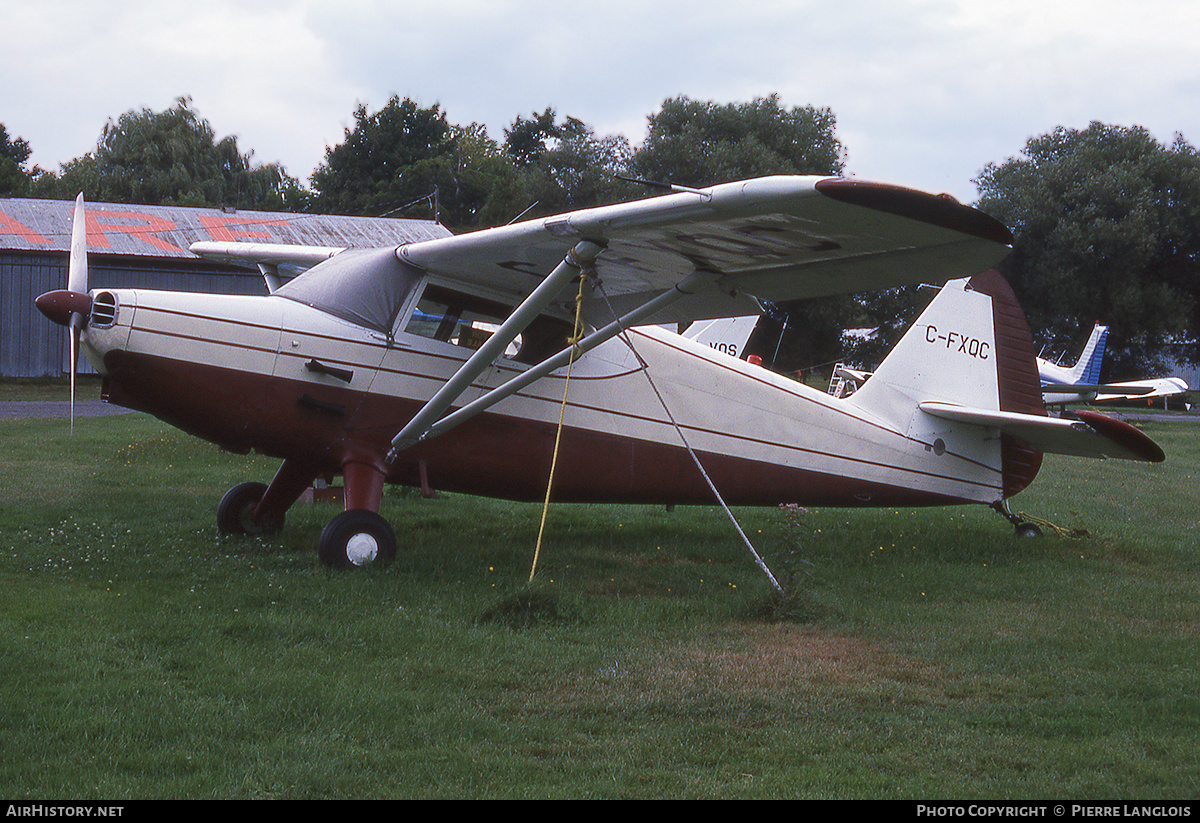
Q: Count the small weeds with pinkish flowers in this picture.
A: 1